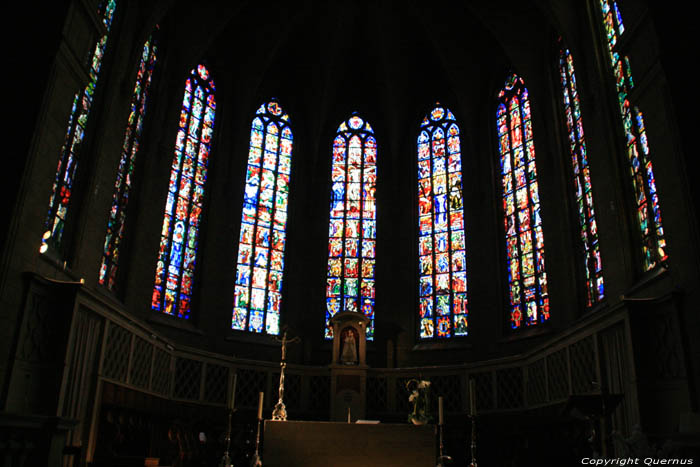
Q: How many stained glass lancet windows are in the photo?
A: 9